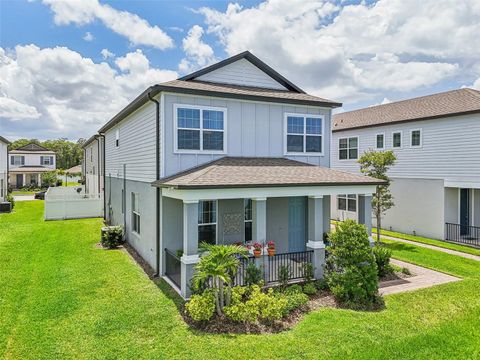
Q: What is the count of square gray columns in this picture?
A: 4